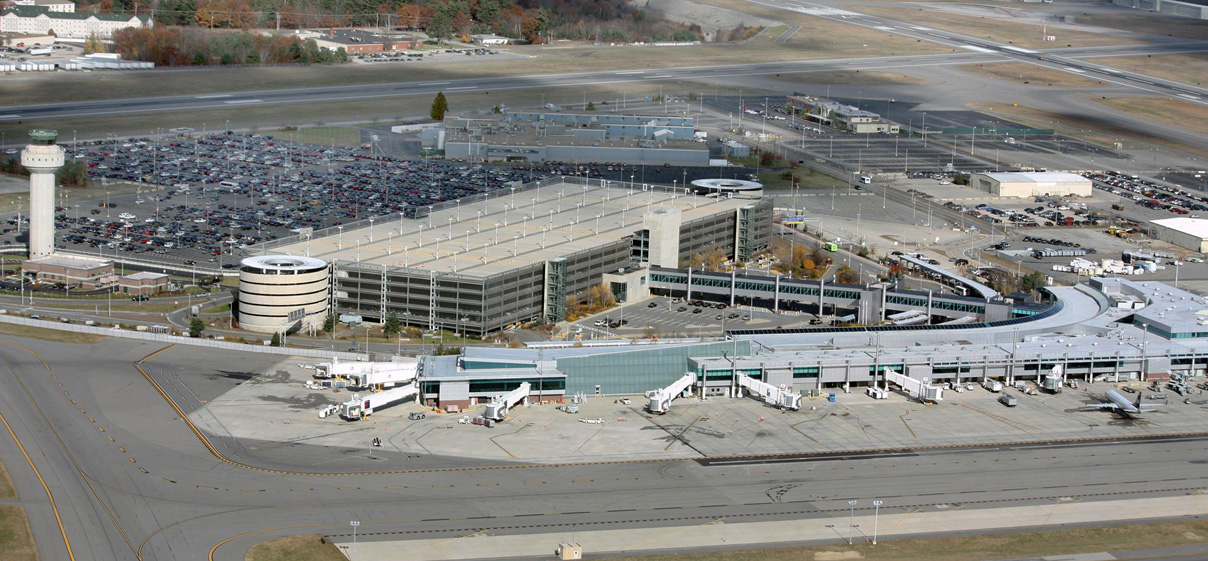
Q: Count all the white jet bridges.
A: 8